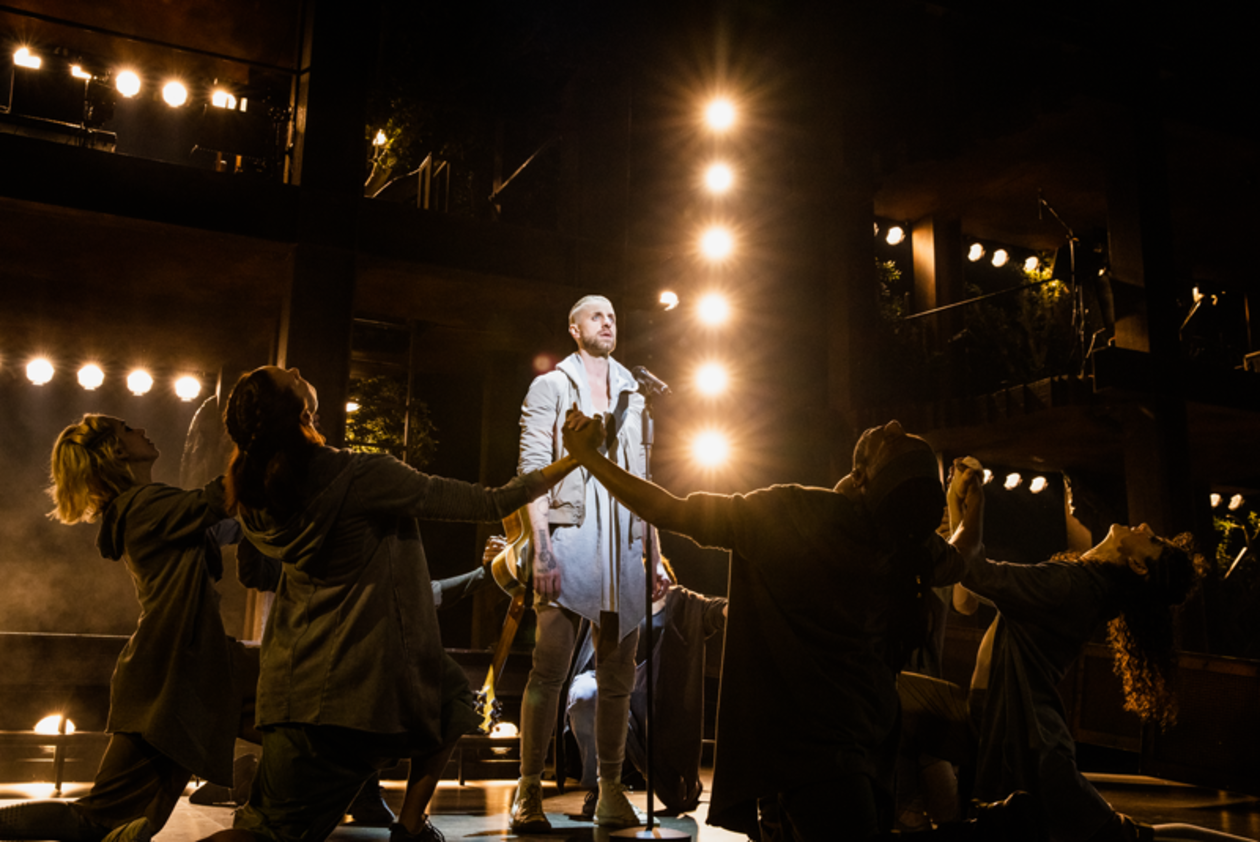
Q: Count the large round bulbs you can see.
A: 6